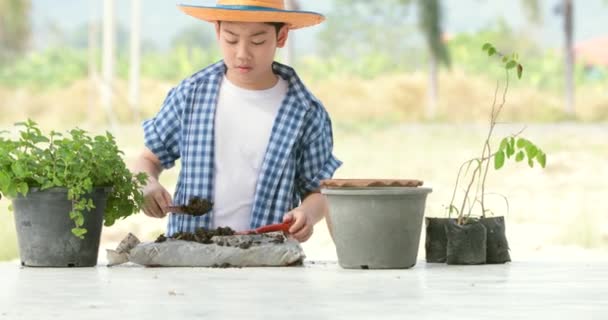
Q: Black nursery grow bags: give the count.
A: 3